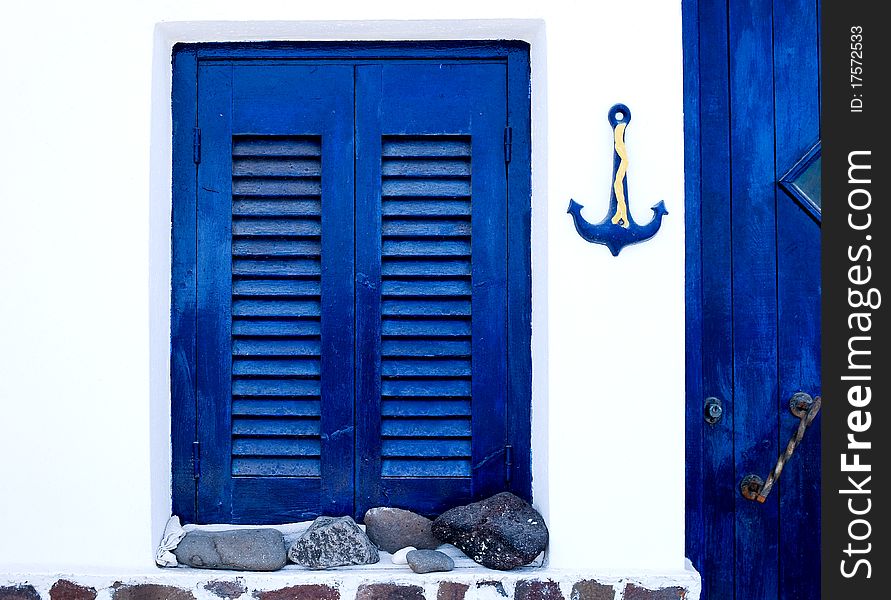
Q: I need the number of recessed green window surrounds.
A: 0